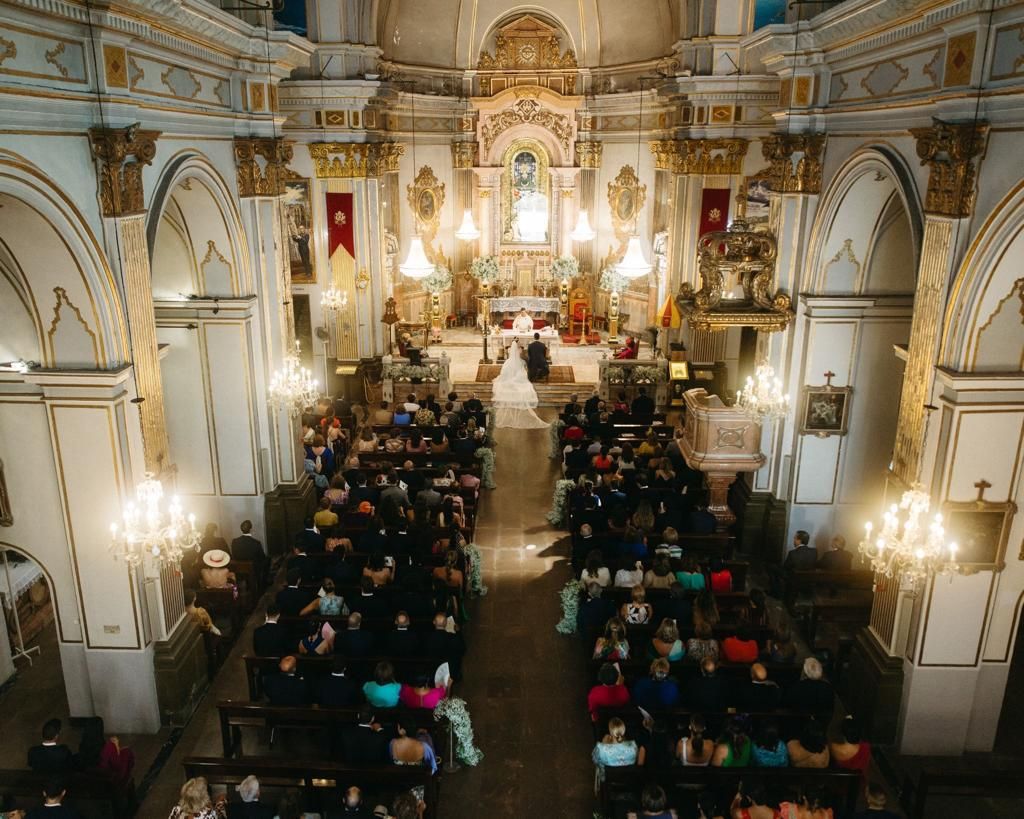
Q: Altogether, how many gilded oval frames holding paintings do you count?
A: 2